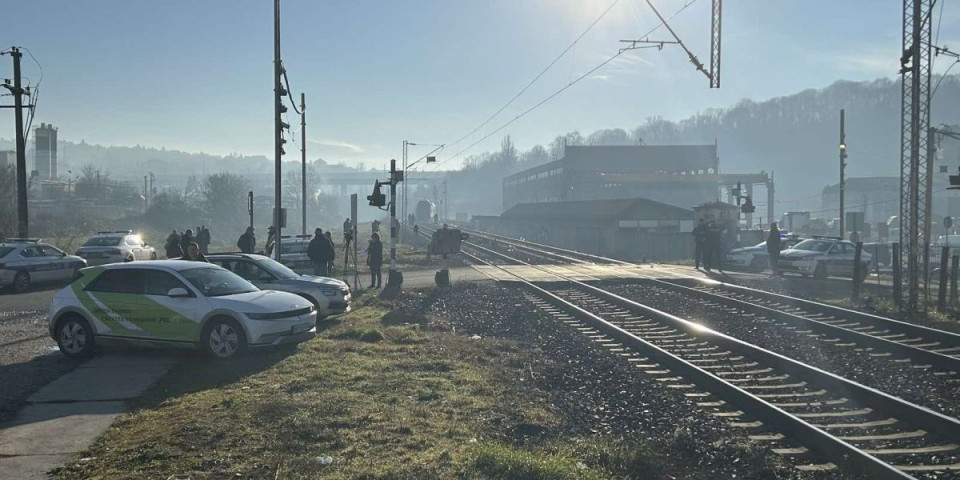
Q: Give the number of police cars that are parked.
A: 5